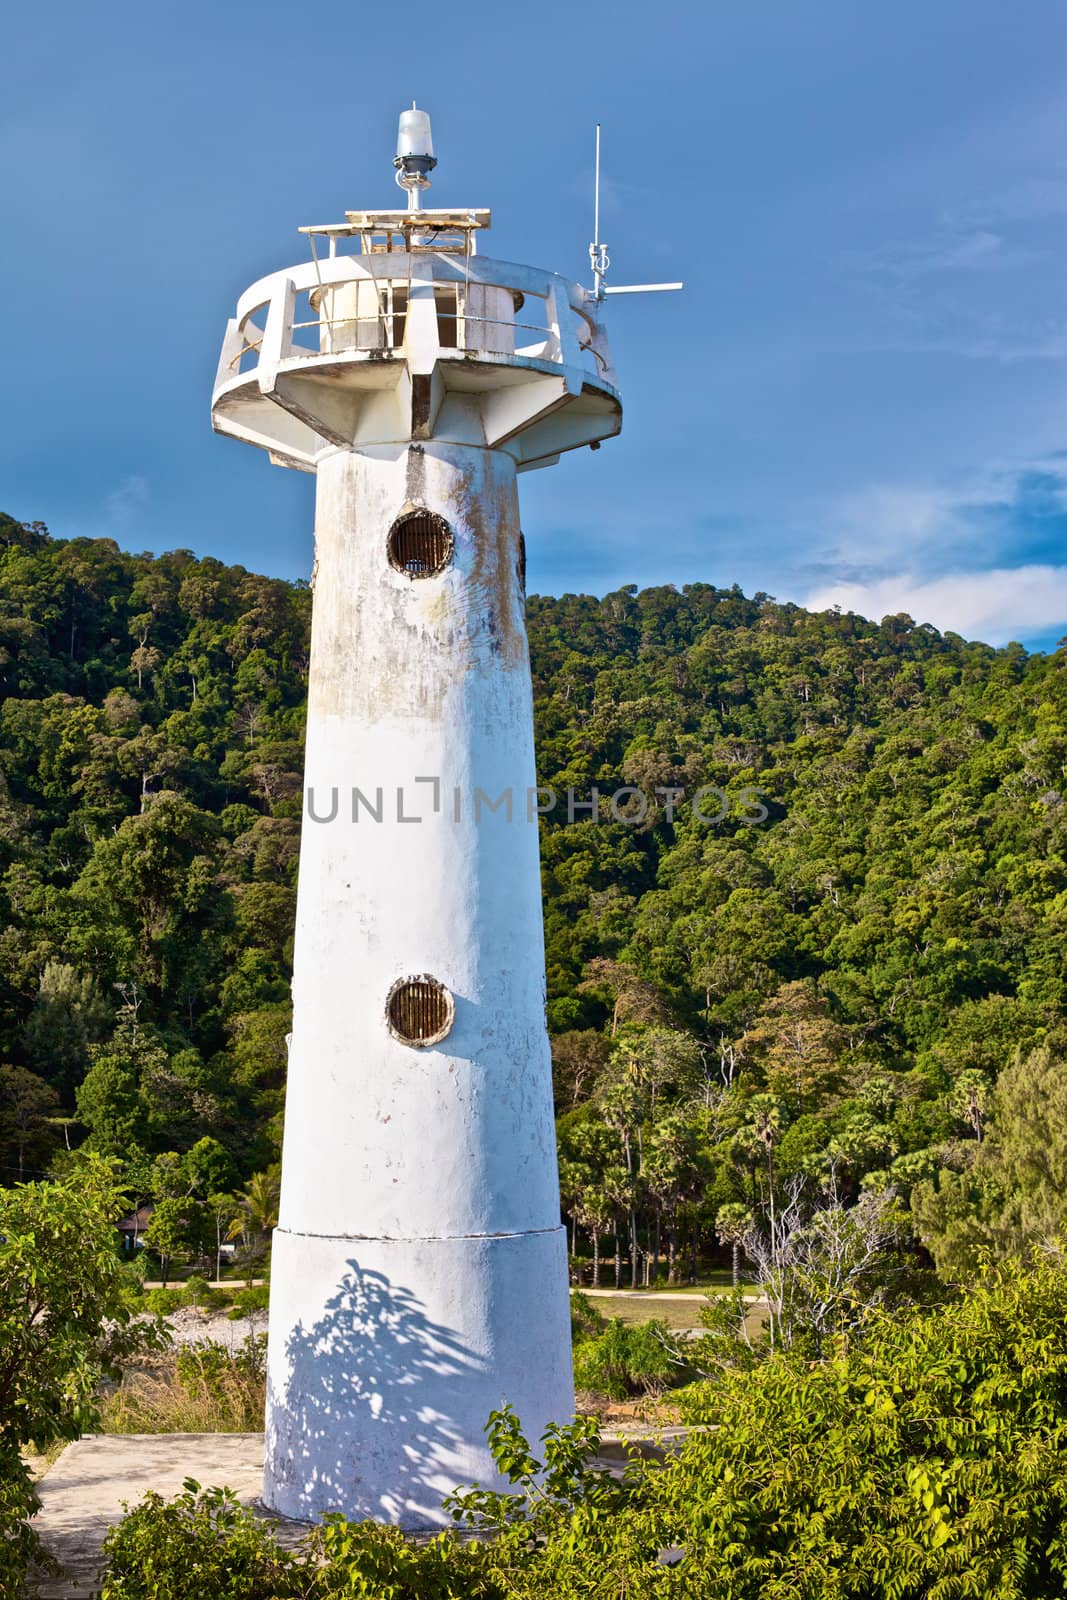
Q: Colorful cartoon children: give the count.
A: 0